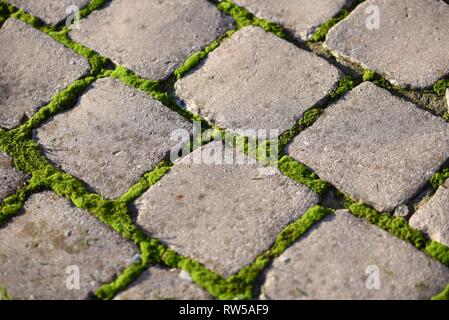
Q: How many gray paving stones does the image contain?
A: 14